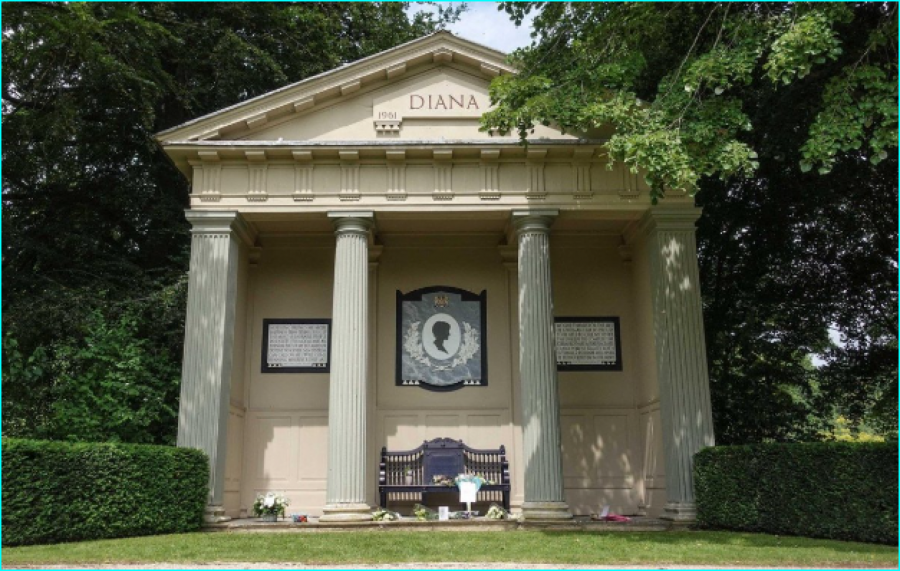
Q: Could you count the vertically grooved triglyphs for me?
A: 10